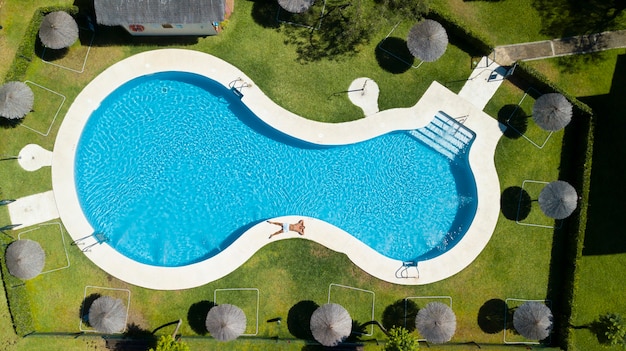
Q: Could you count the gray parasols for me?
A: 12